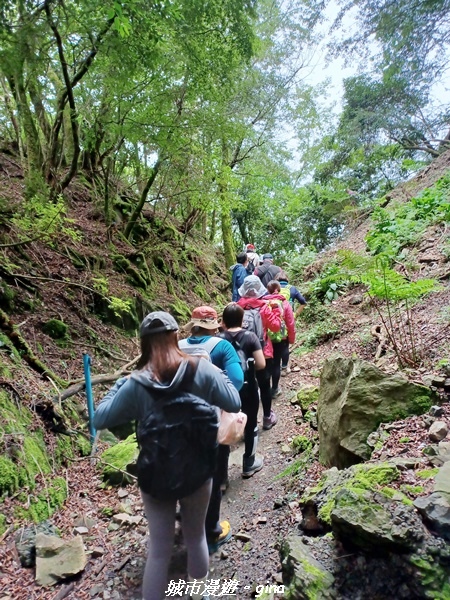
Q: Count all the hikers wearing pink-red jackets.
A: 2